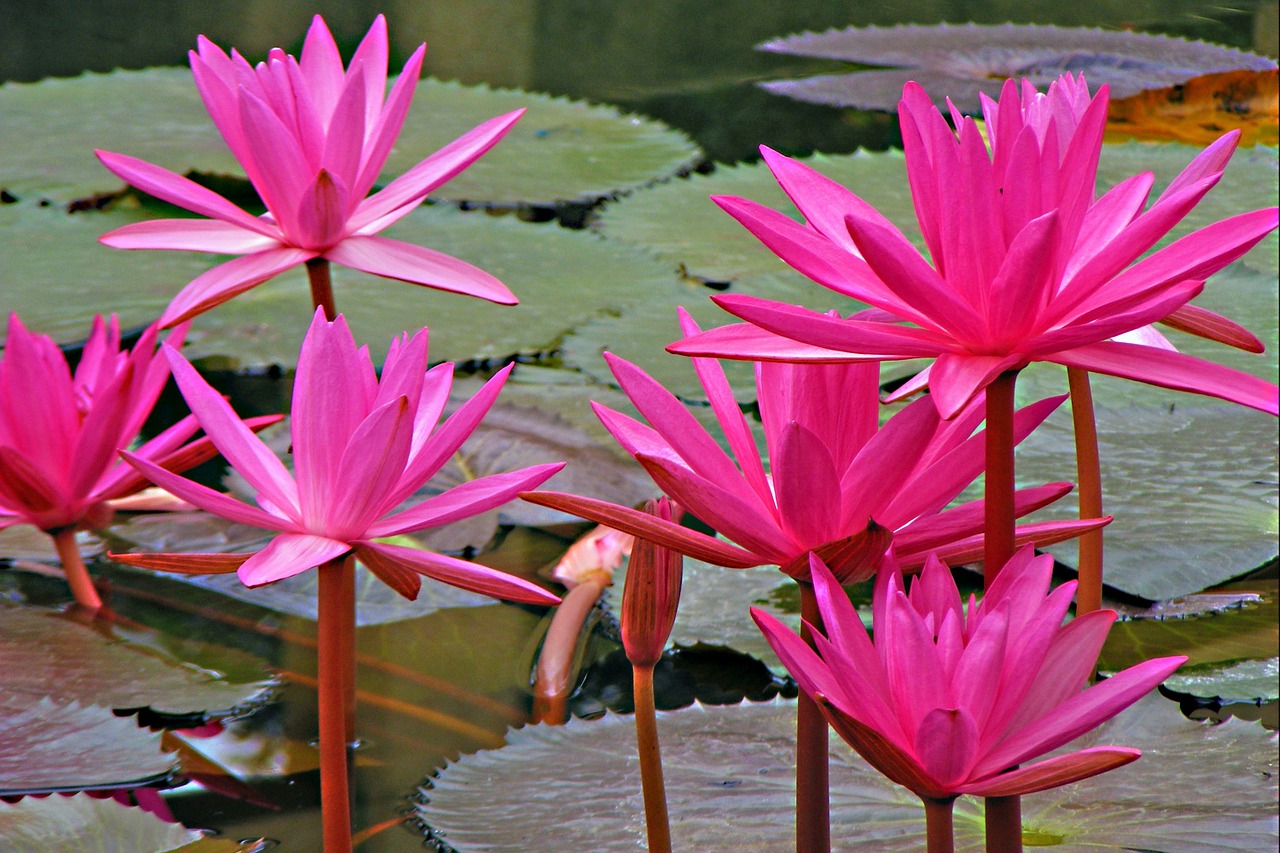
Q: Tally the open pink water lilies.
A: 6